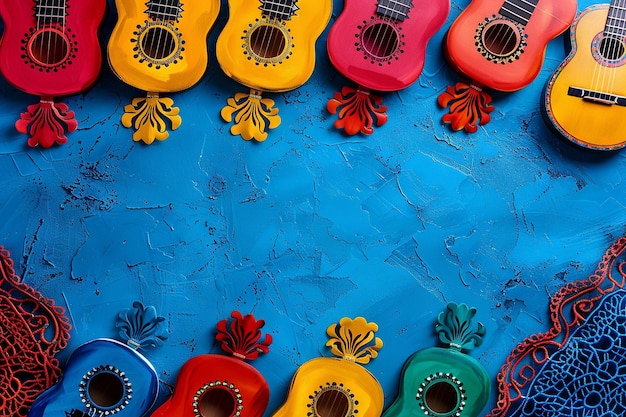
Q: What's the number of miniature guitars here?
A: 10